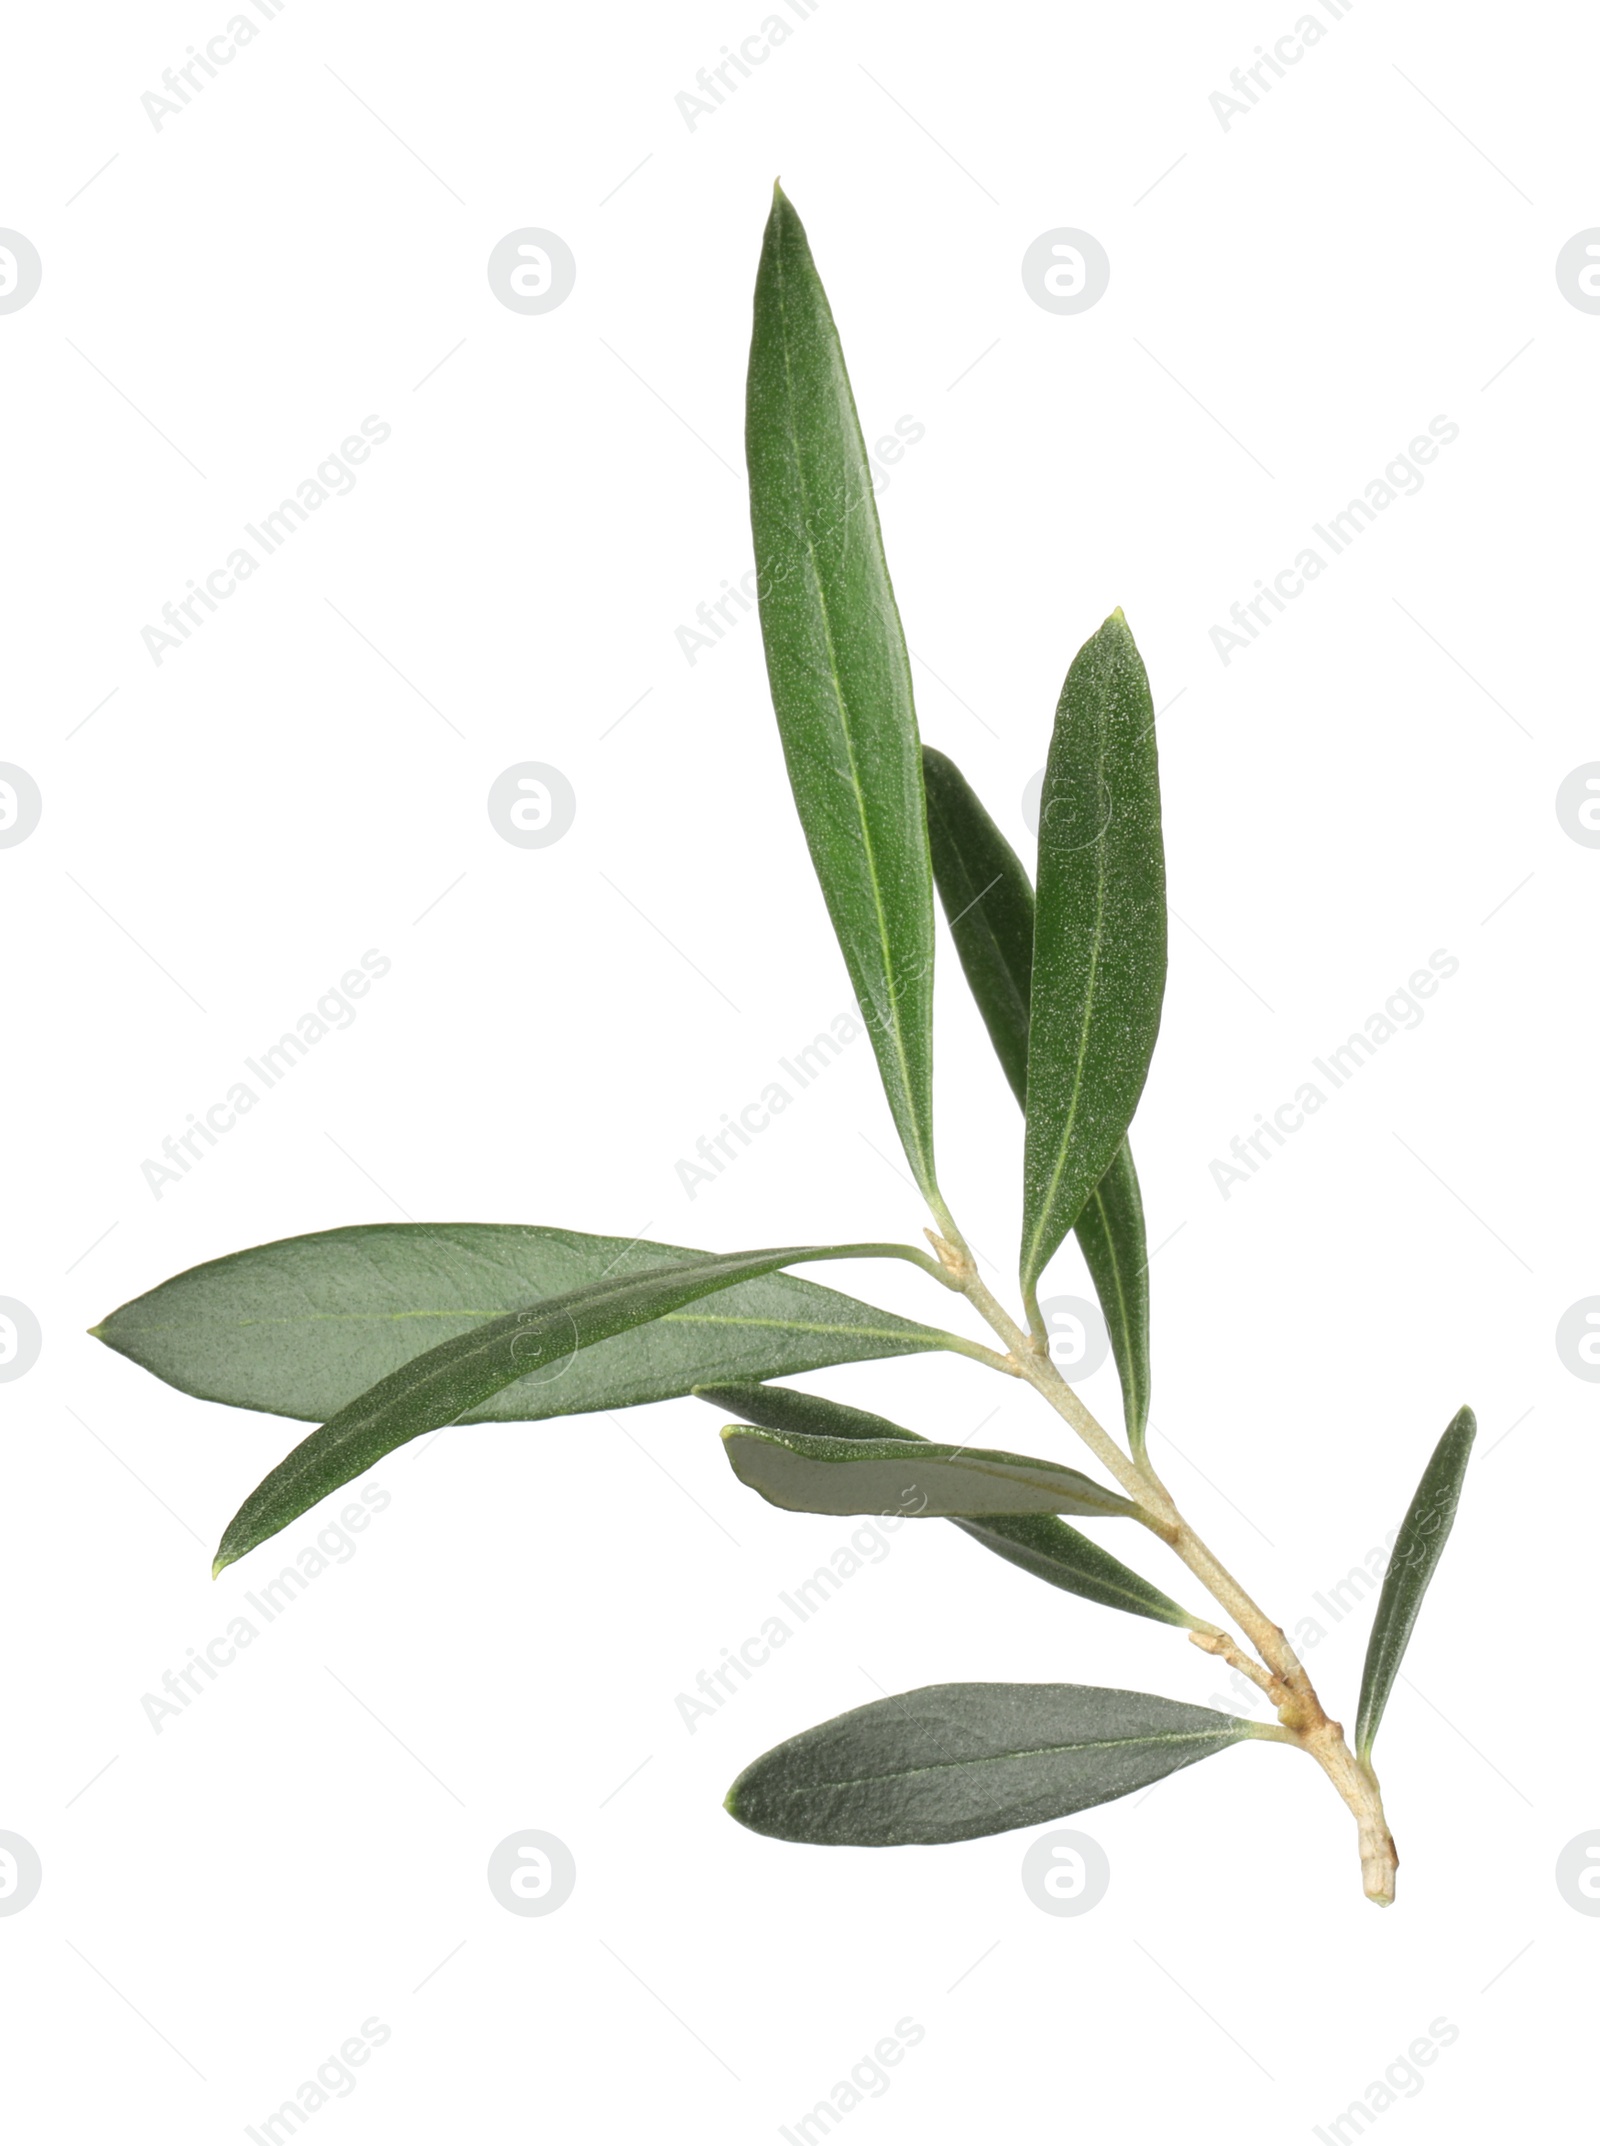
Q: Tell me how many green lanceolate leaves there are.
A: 9